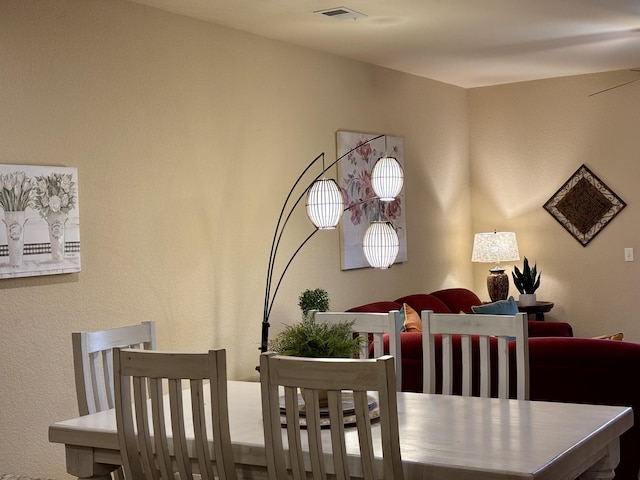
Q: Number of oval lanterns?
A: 3